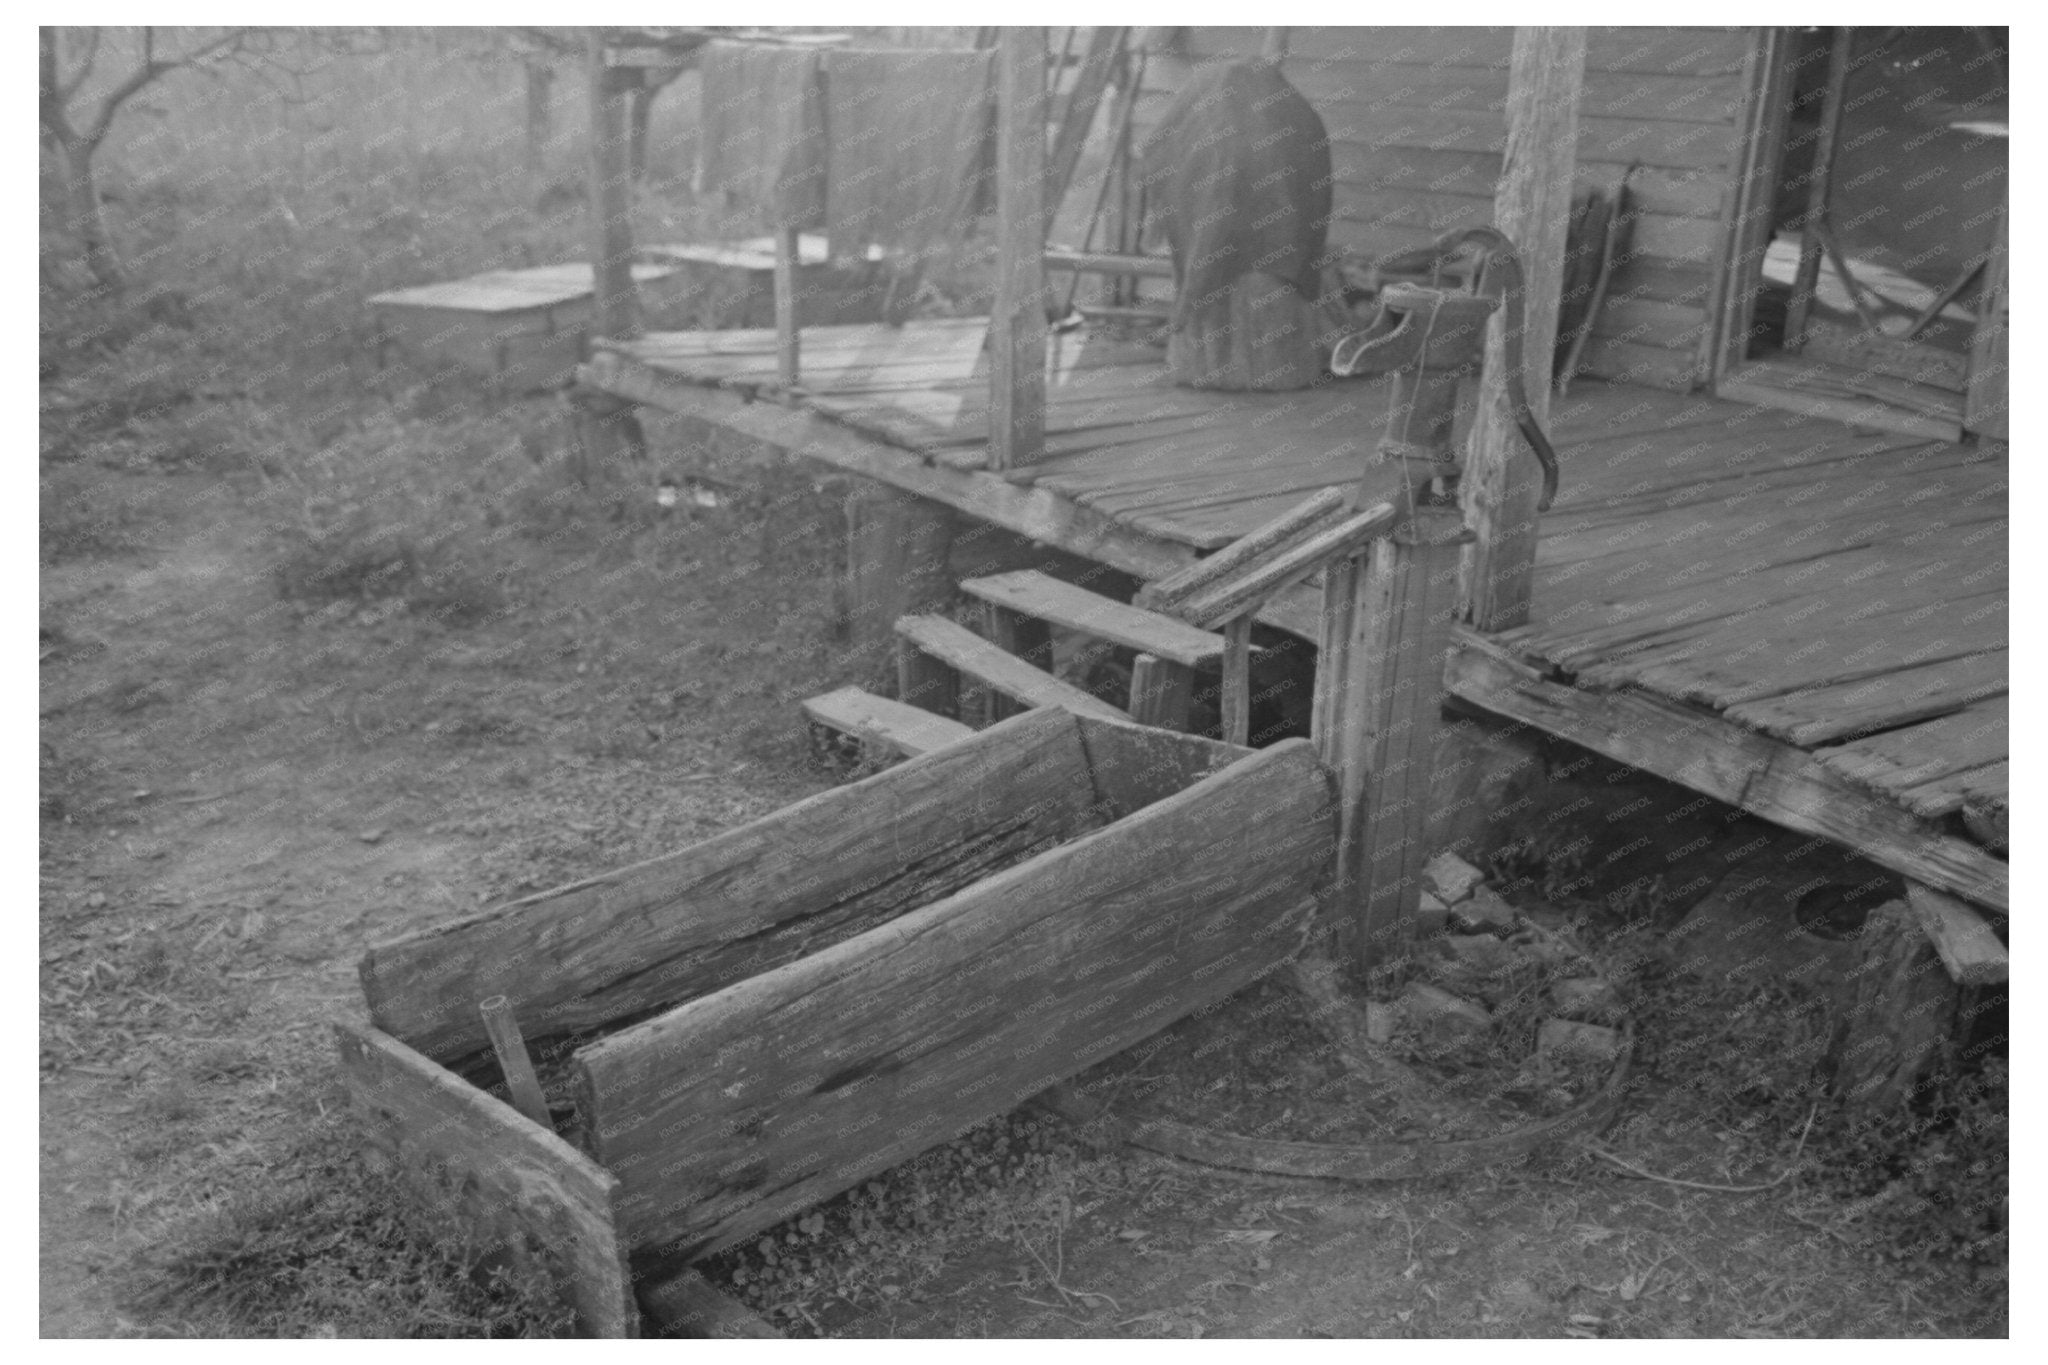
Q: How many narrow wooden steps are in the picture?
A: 3